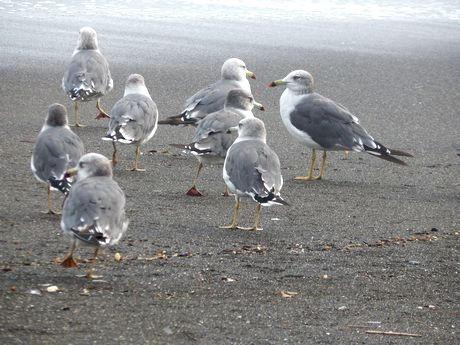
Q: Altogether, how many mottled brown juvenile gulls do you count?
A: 0